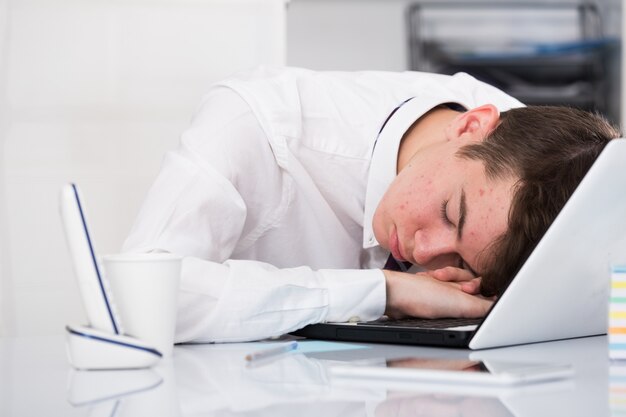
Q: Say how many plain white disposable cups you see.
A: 1